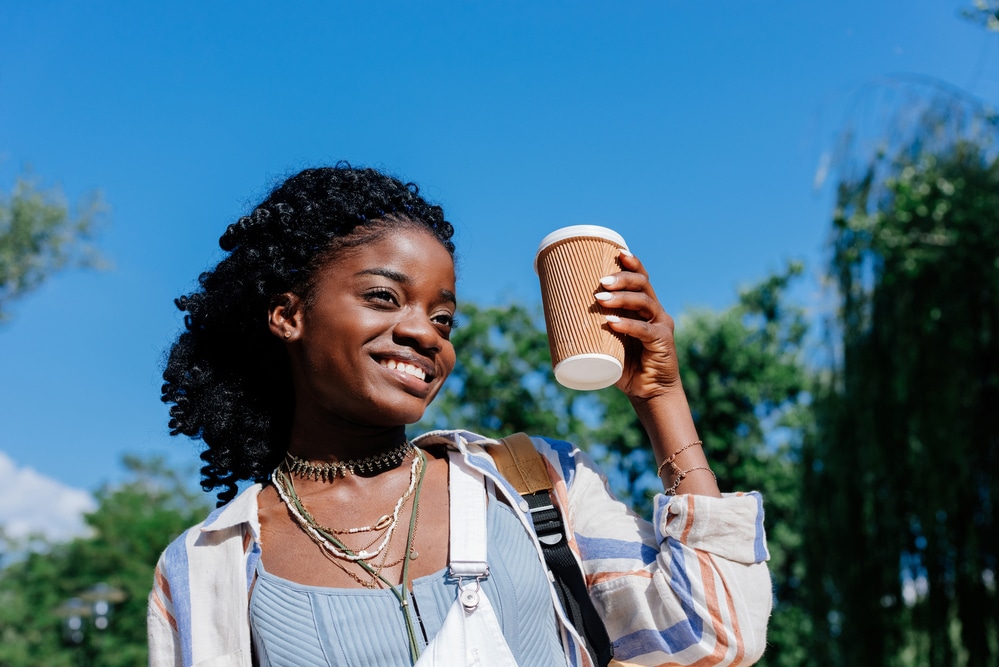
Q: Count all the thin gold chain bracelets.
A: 2